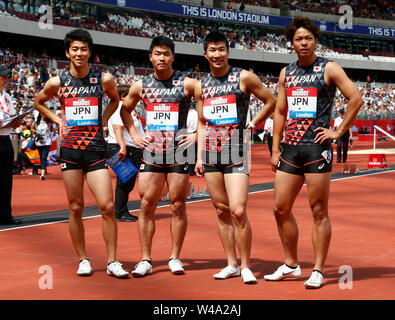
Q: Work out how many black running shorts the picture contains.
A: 4